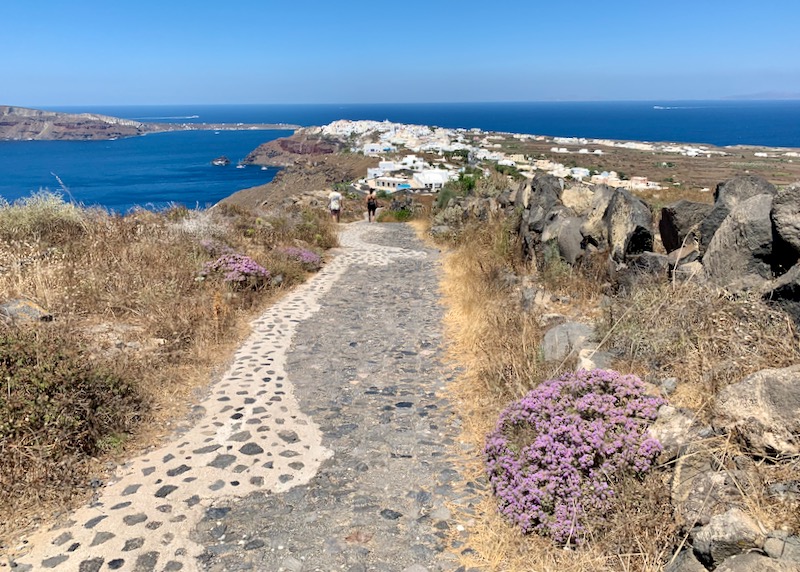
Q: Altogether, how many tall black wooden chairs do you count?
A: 0